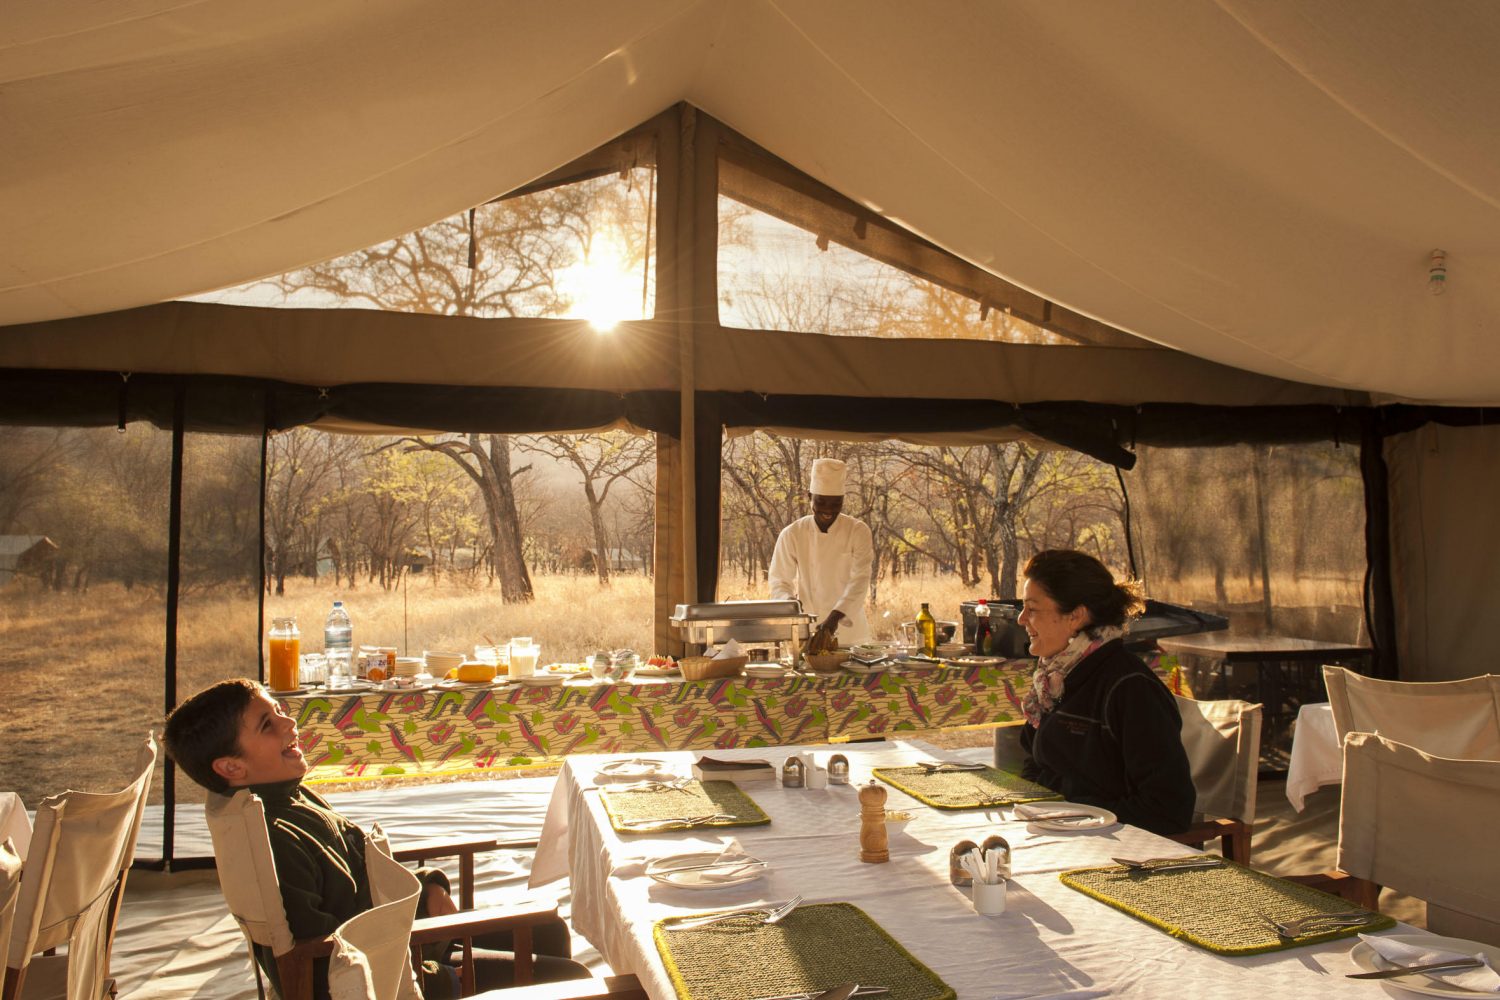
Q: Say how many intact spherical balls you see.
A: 0